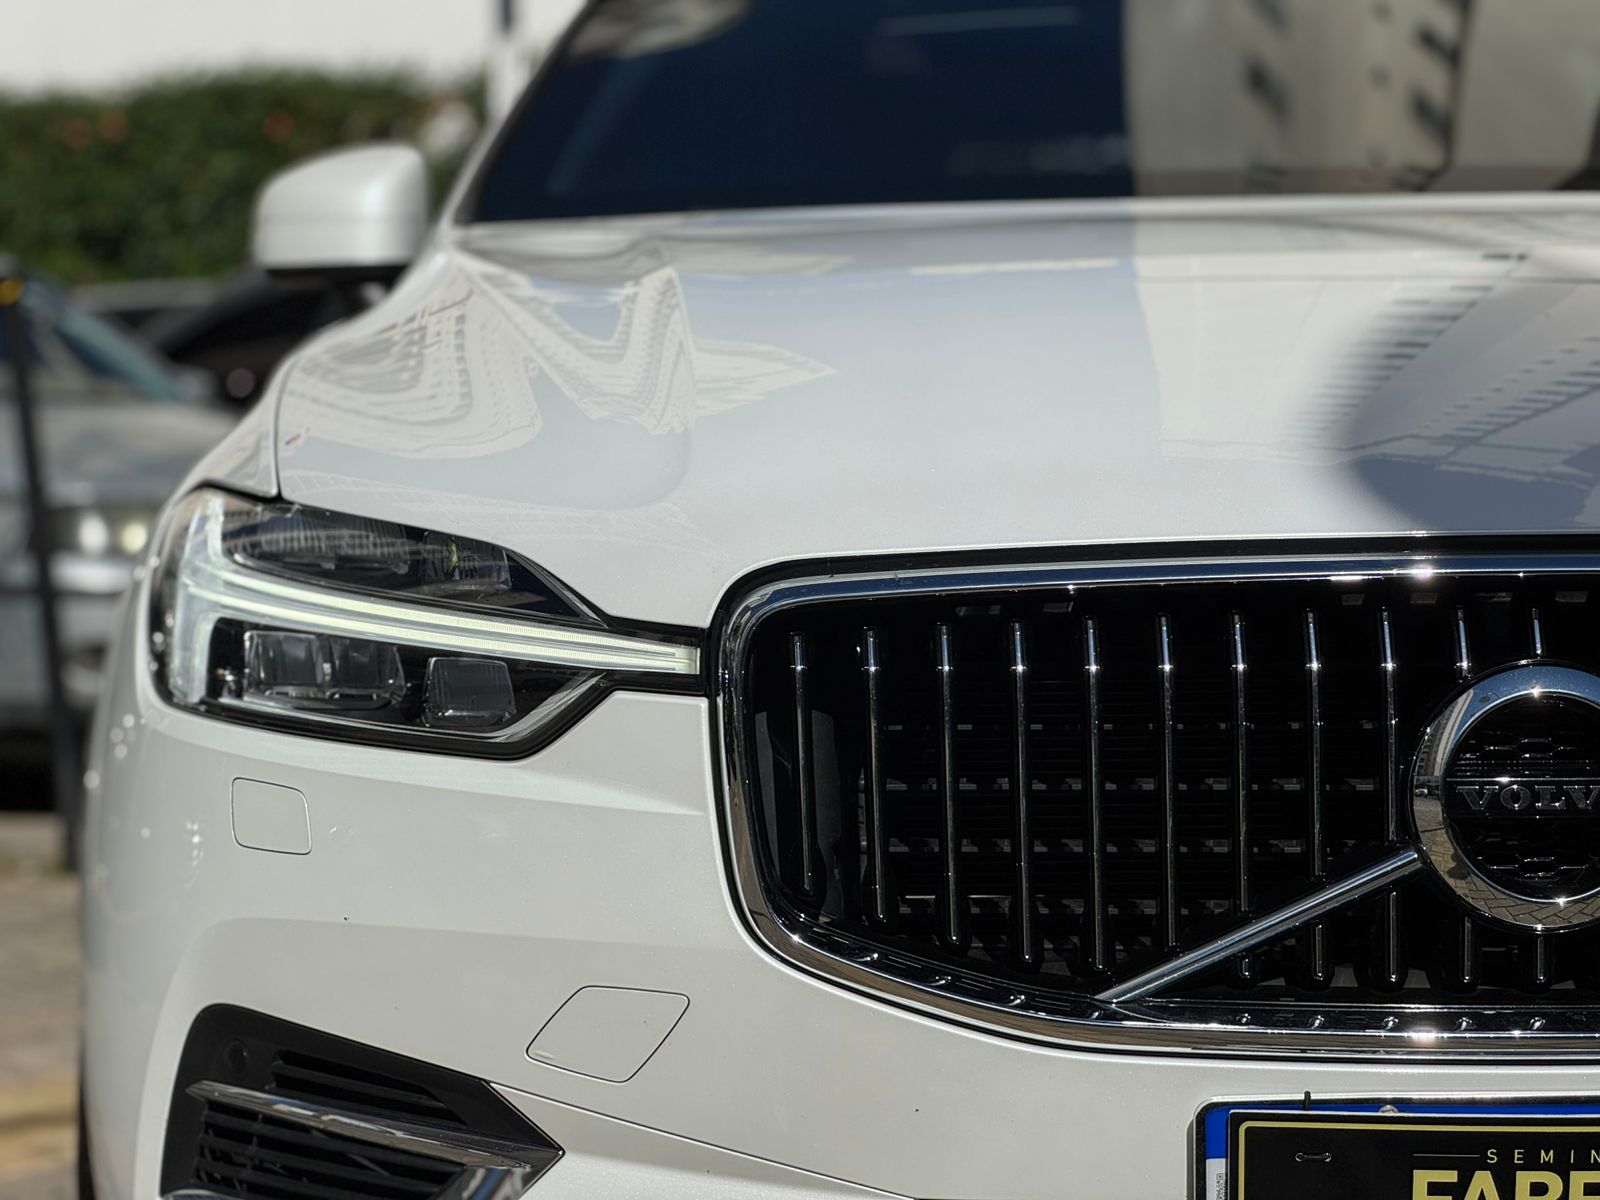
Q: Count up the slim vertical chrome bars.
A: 11